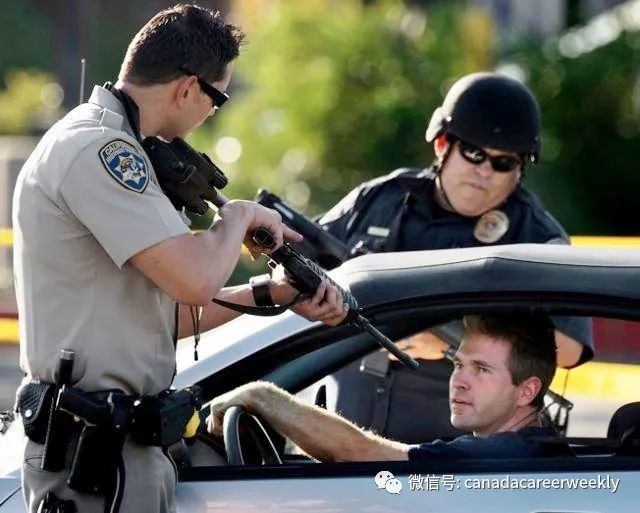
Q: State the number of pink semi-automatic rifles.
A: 0